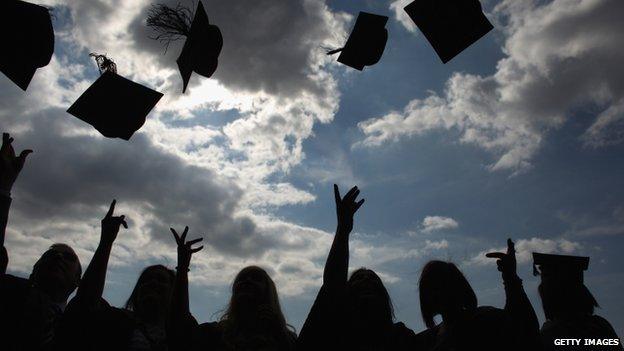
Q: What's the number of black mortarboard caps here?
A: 6